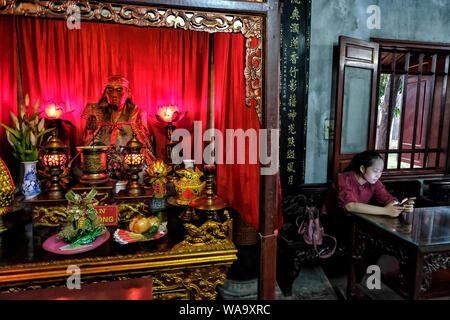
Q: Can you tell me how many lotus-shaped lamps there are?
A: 2